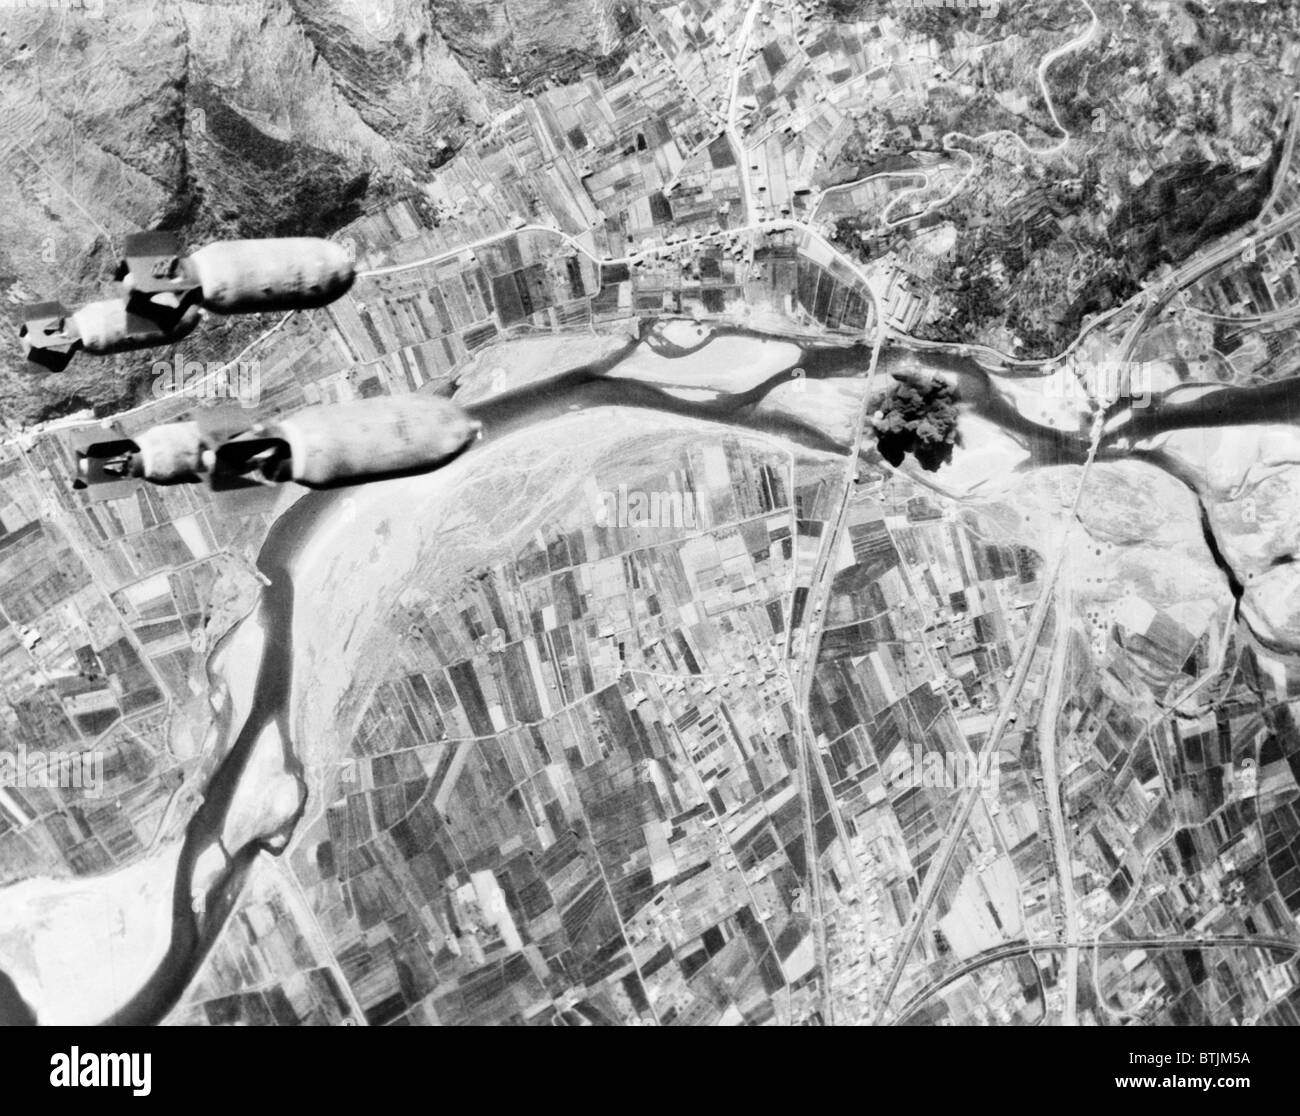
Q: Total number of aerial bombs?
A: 4